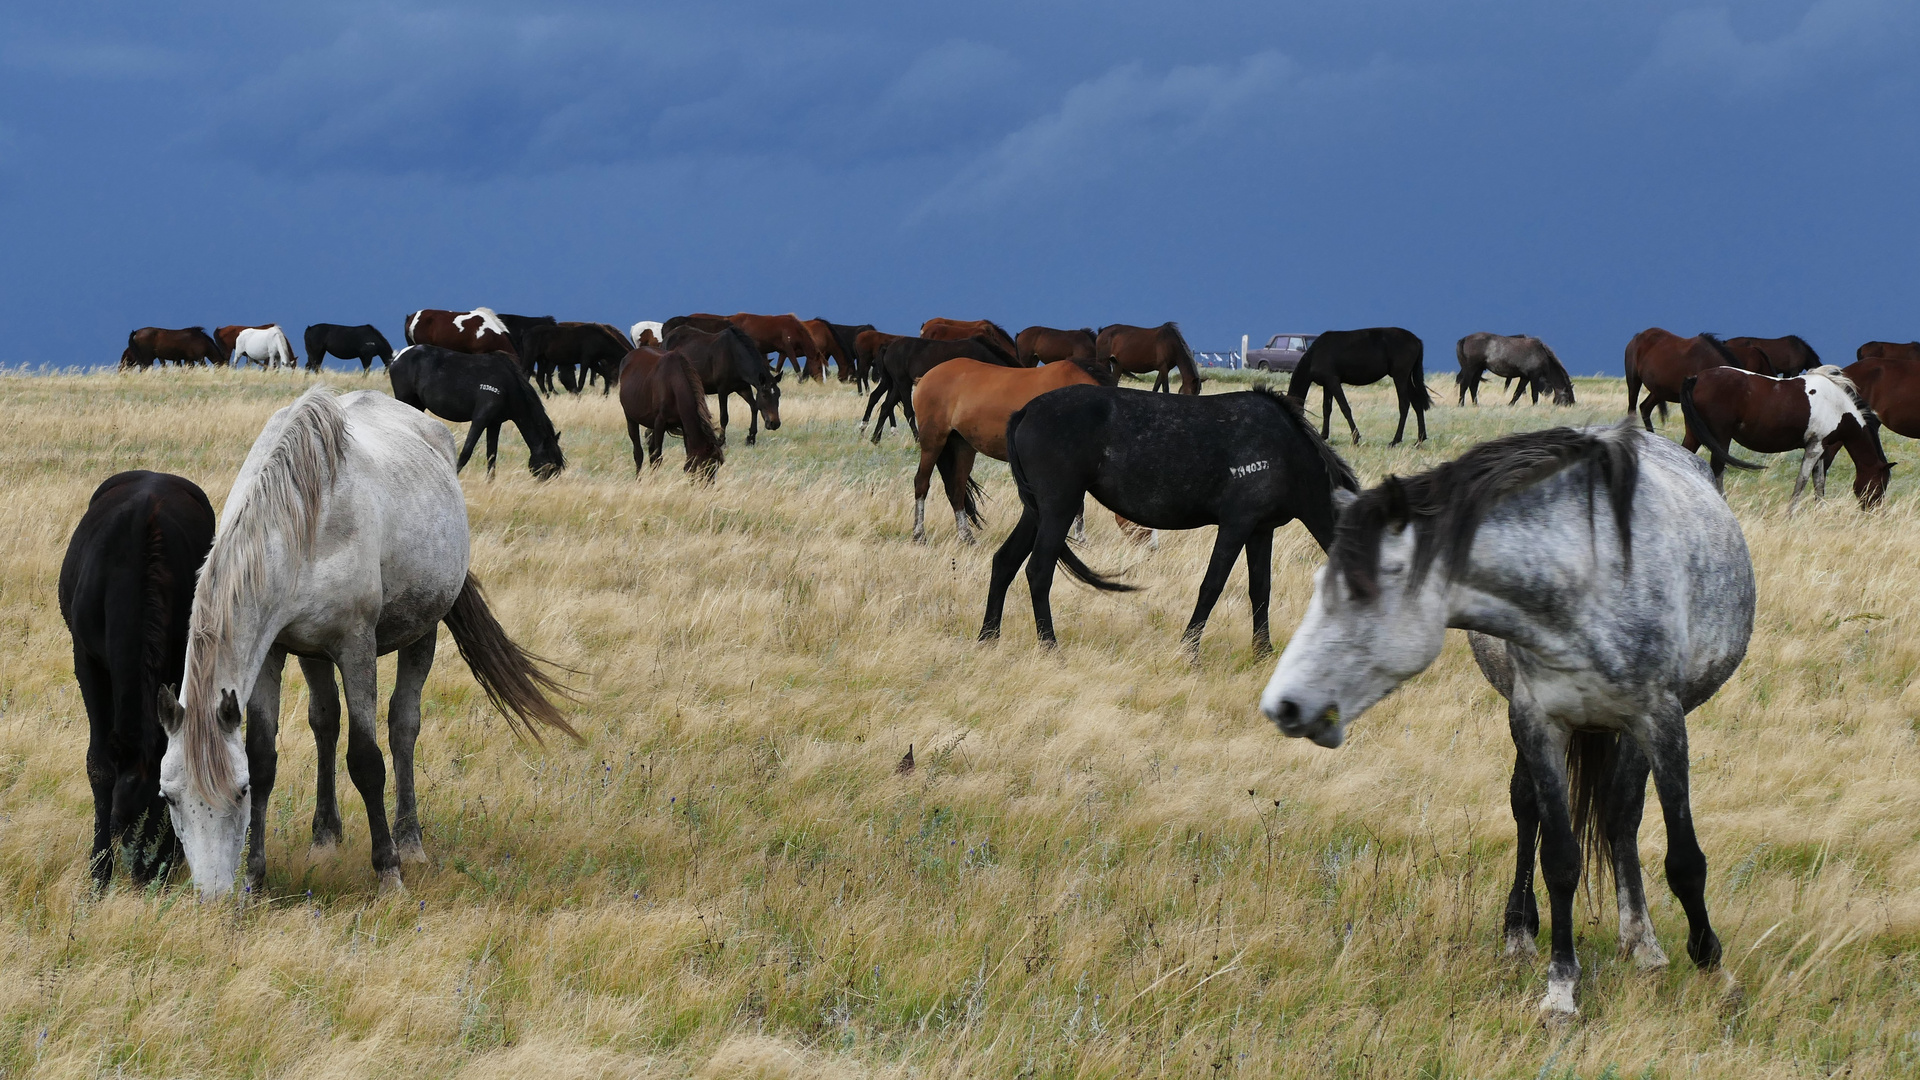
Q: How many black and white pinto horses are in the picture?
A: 0